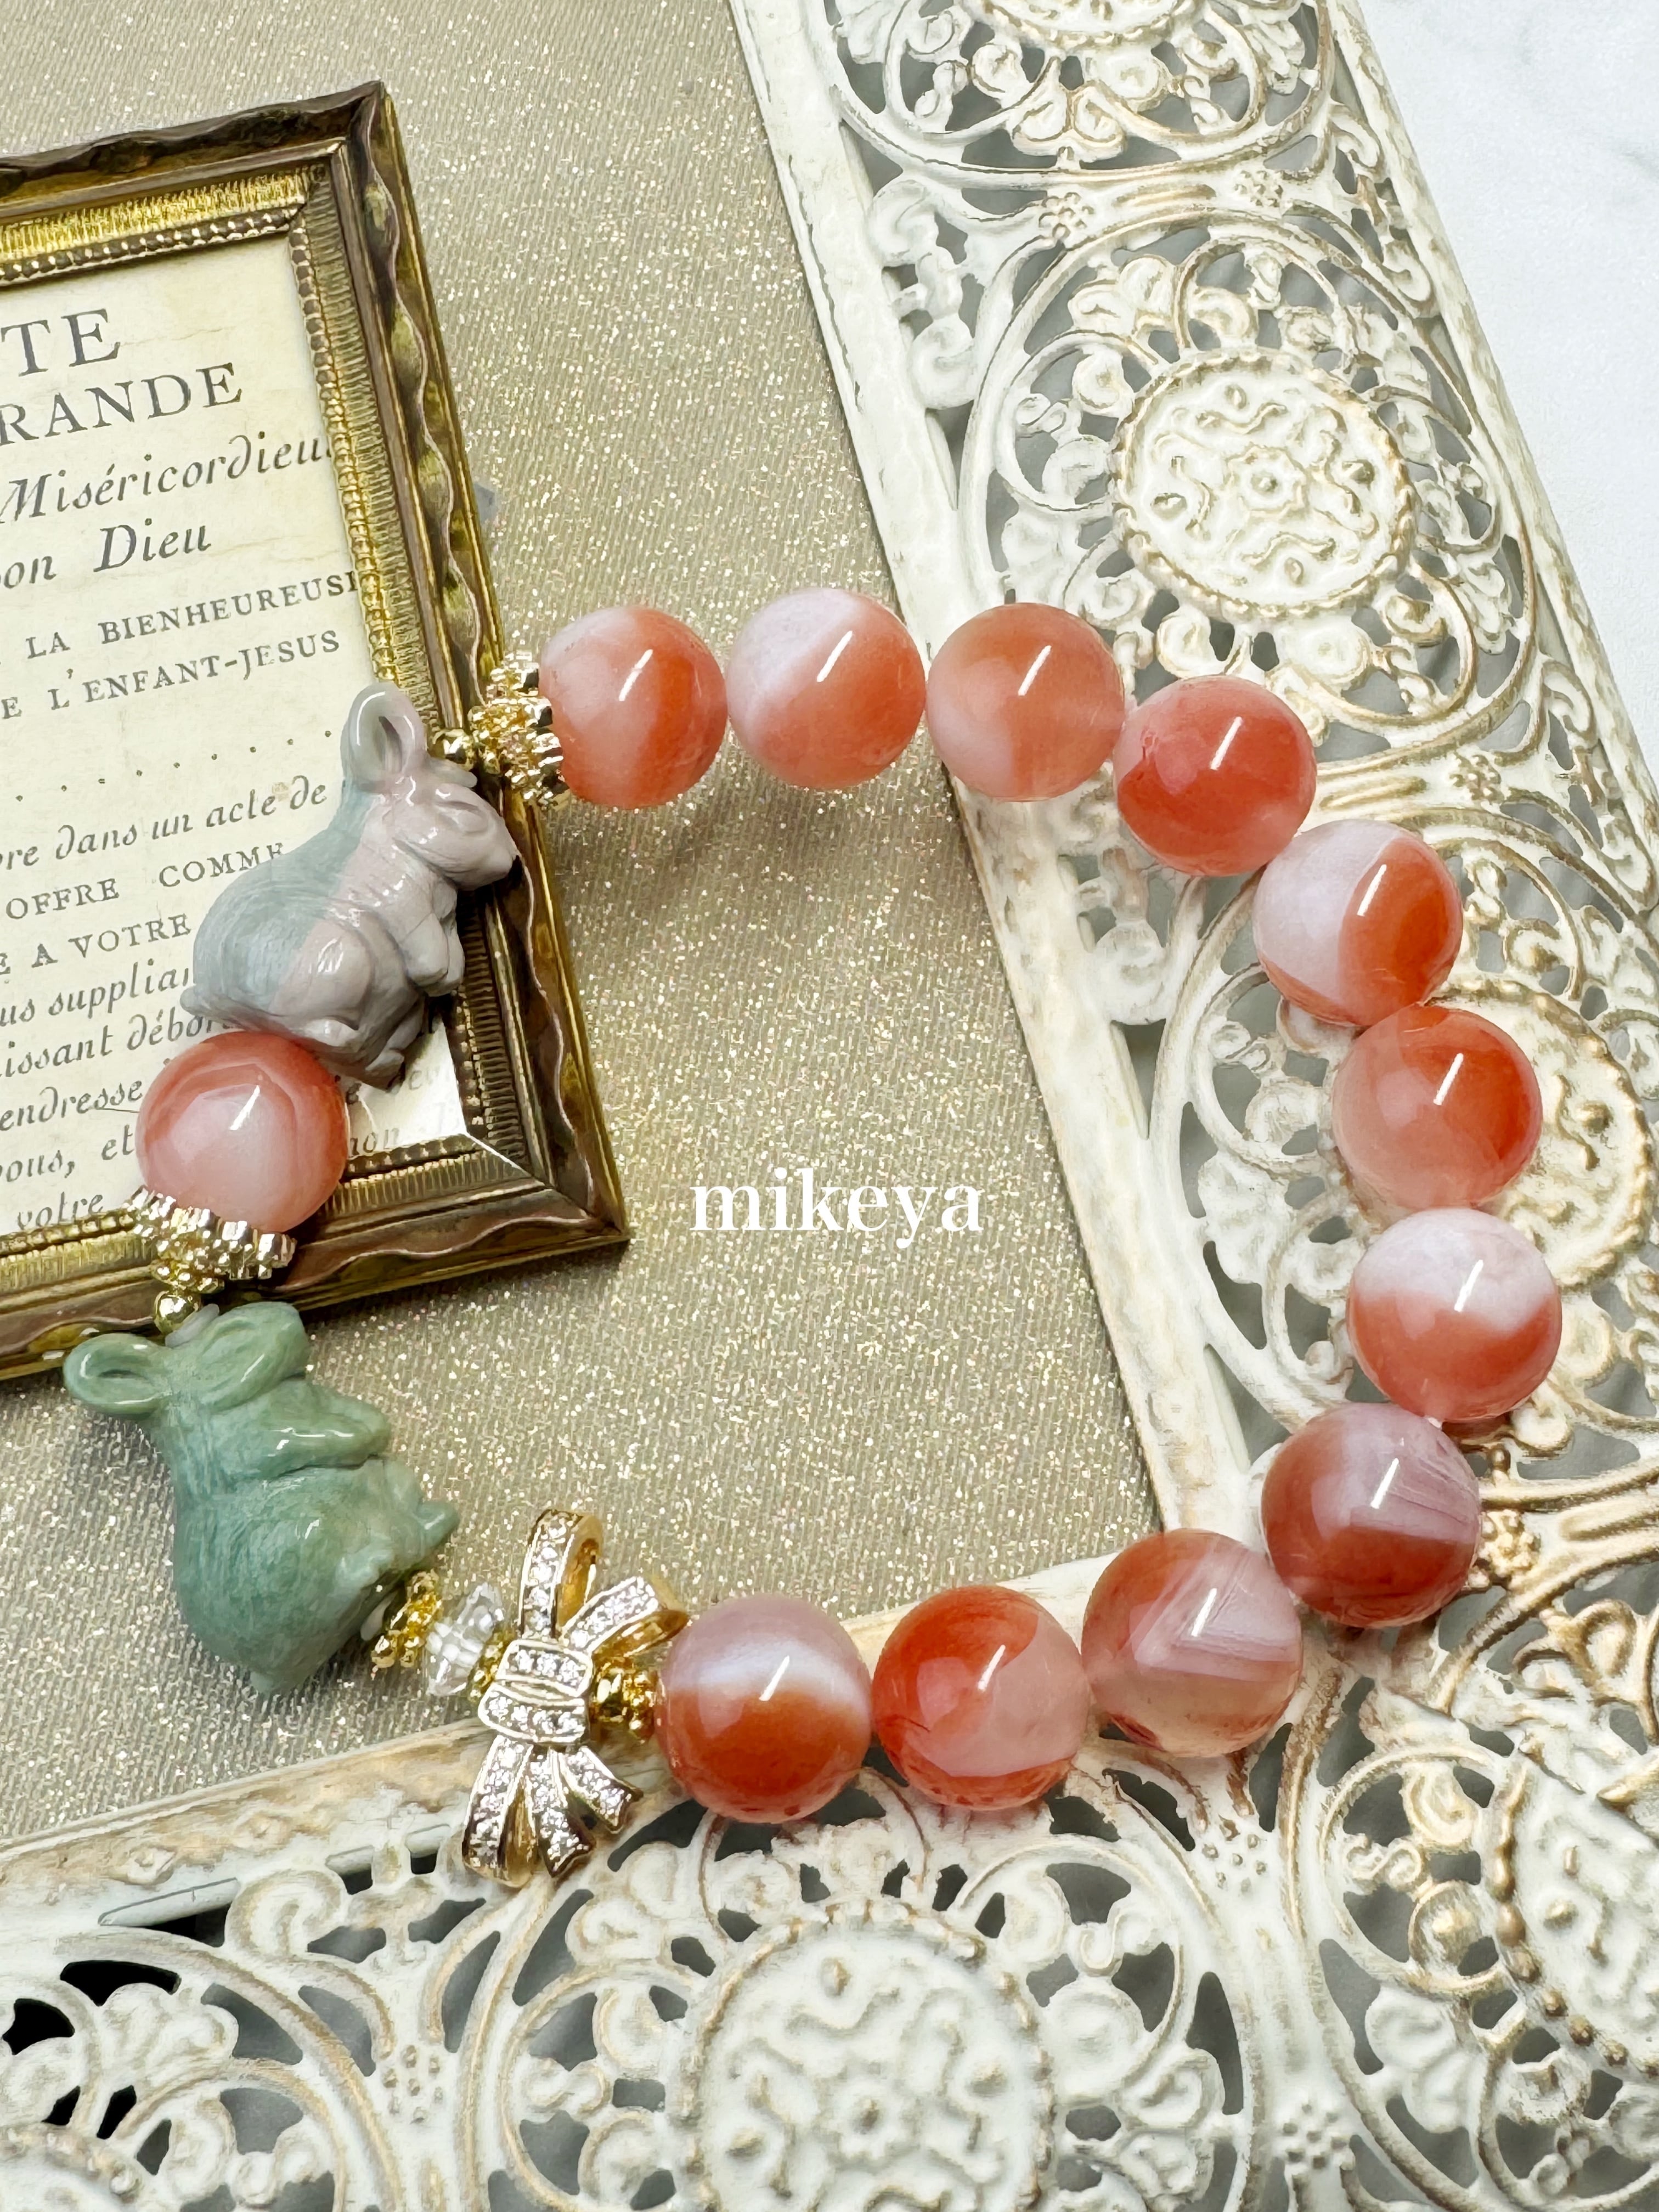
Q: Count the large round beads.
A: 12